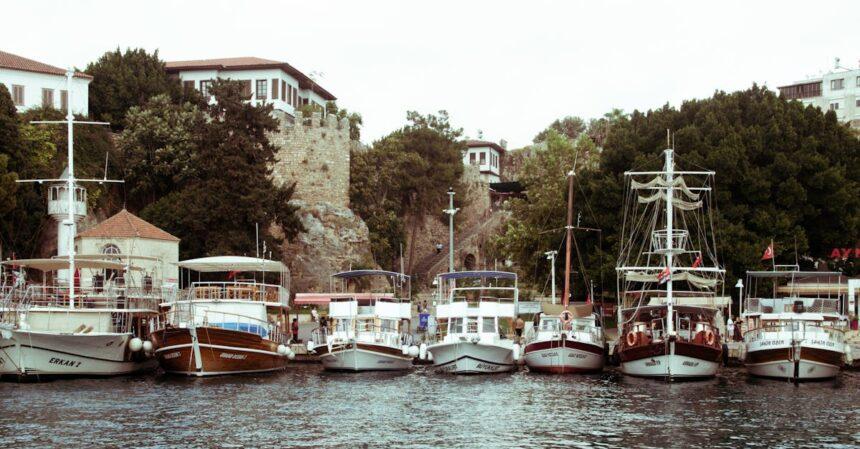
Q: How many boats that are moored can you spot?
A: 7